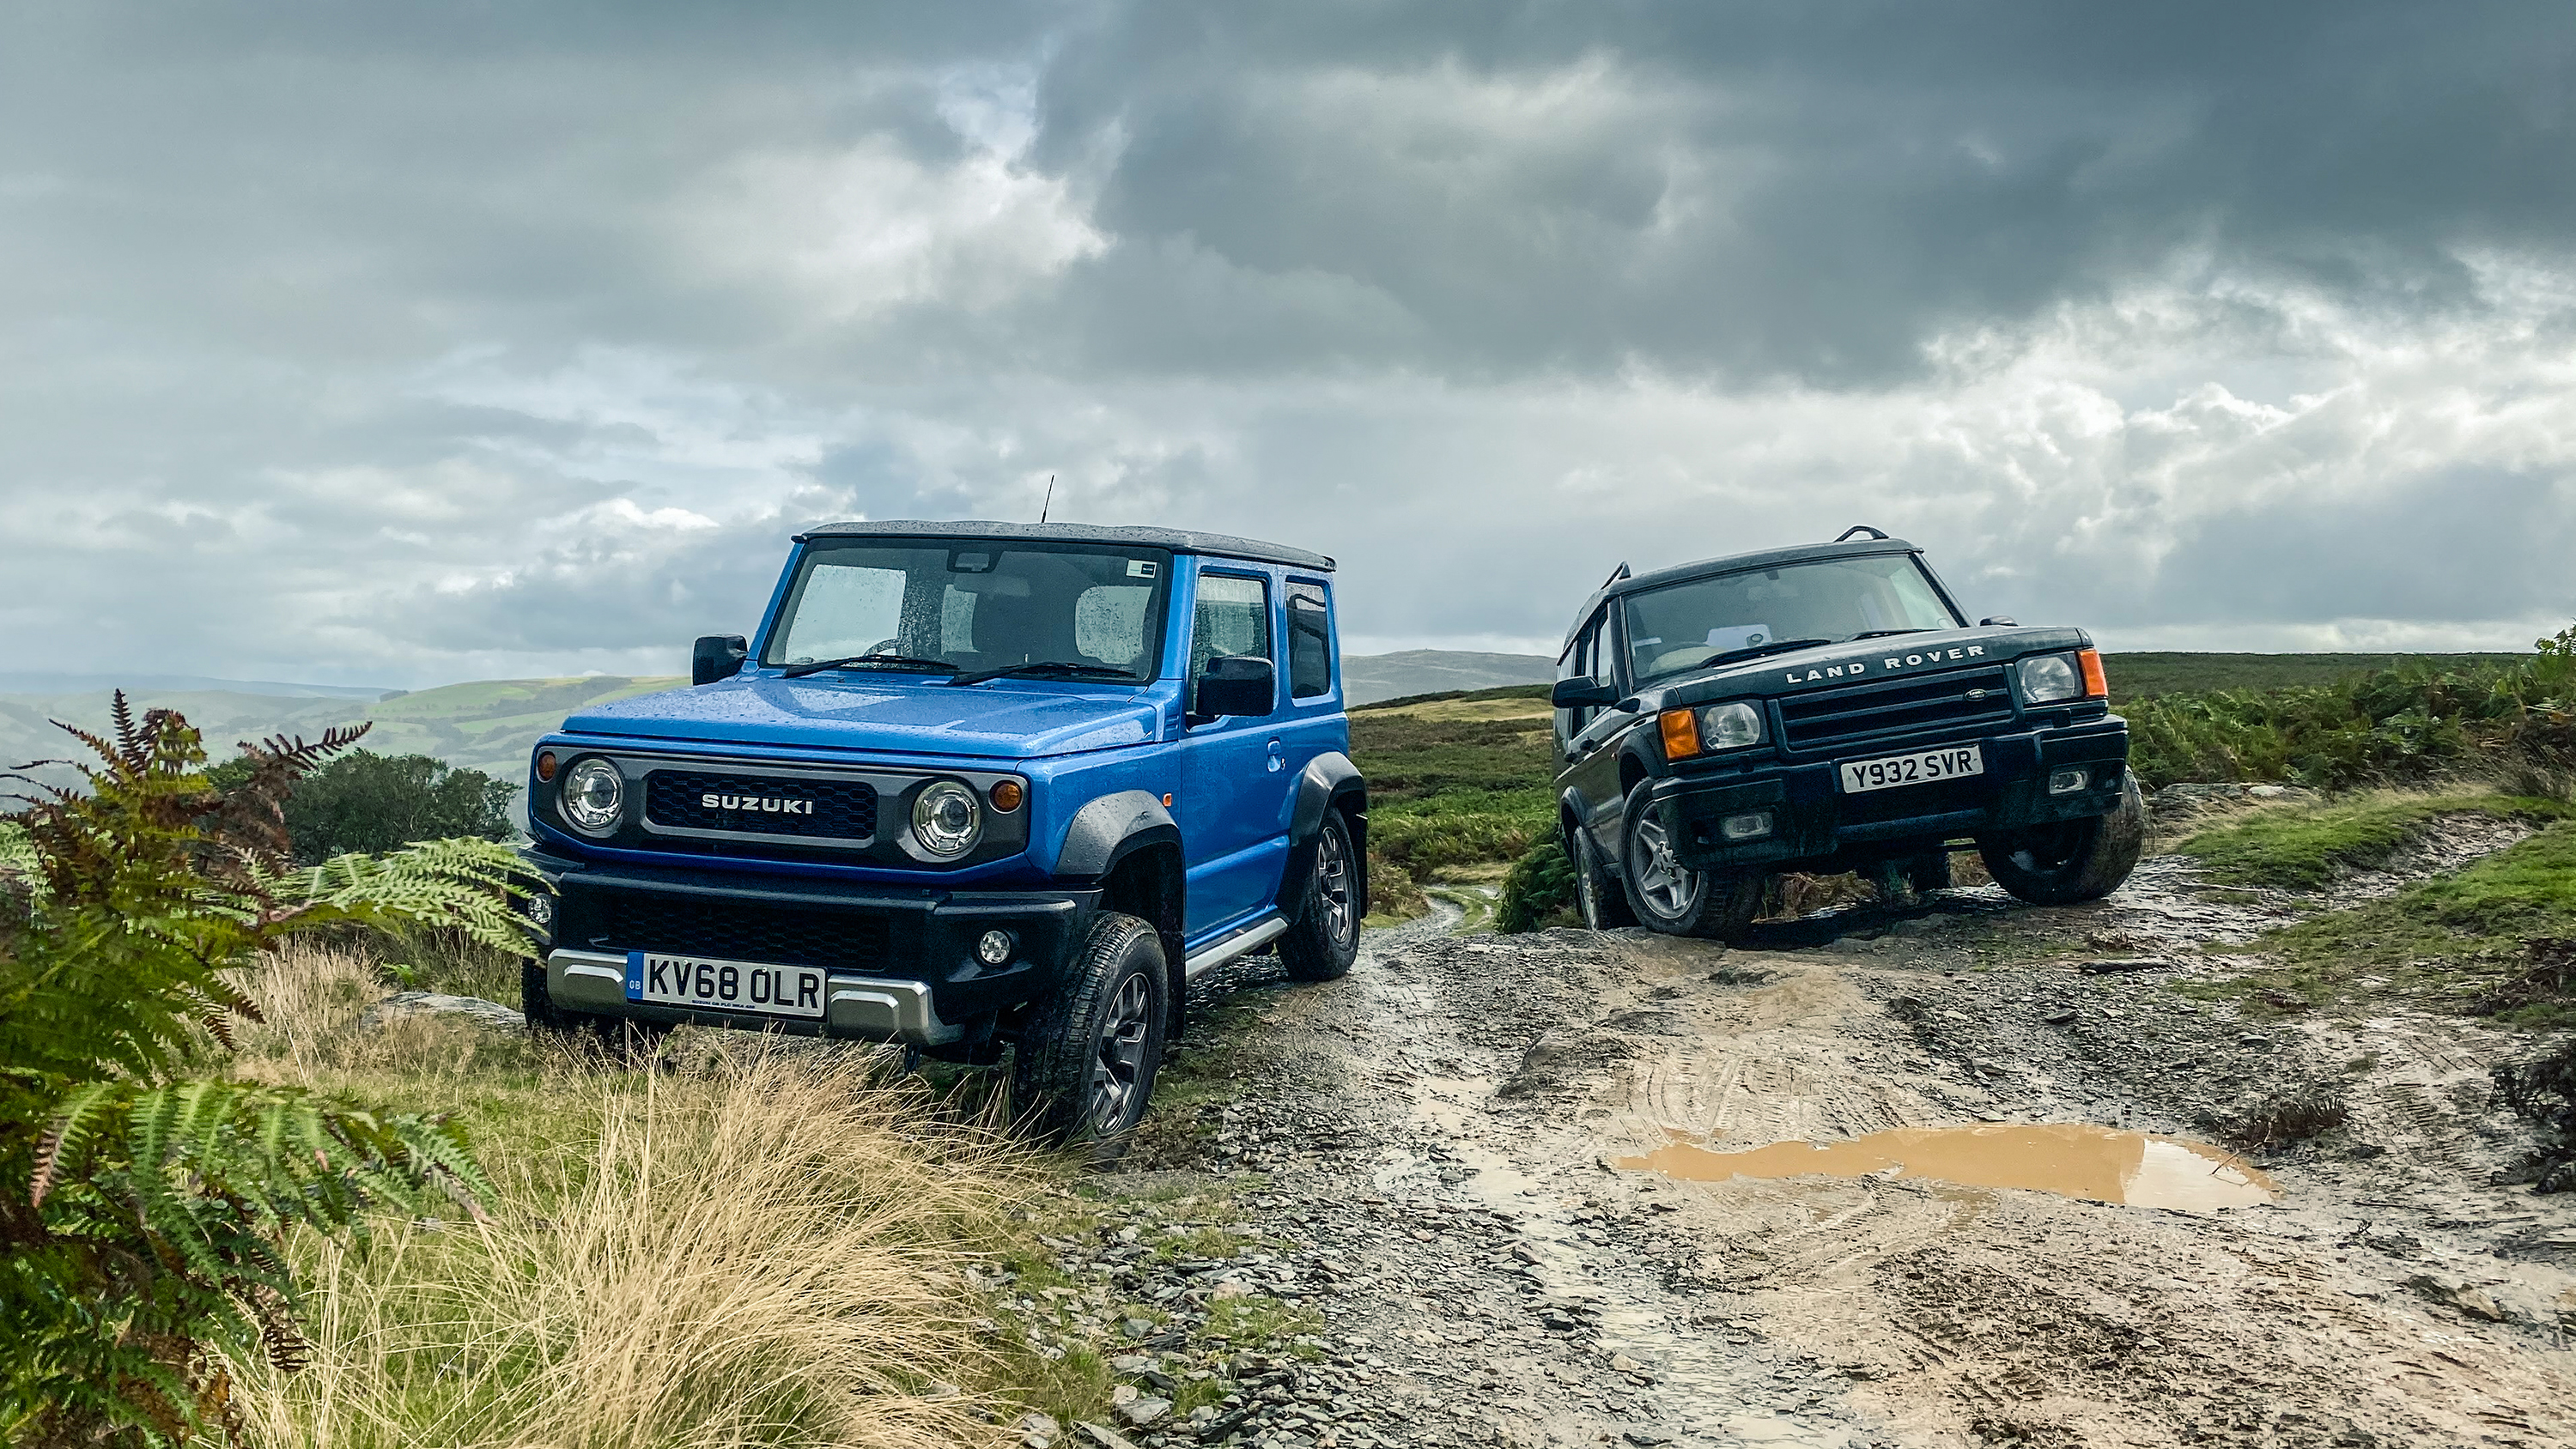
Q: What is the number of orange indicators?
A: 5